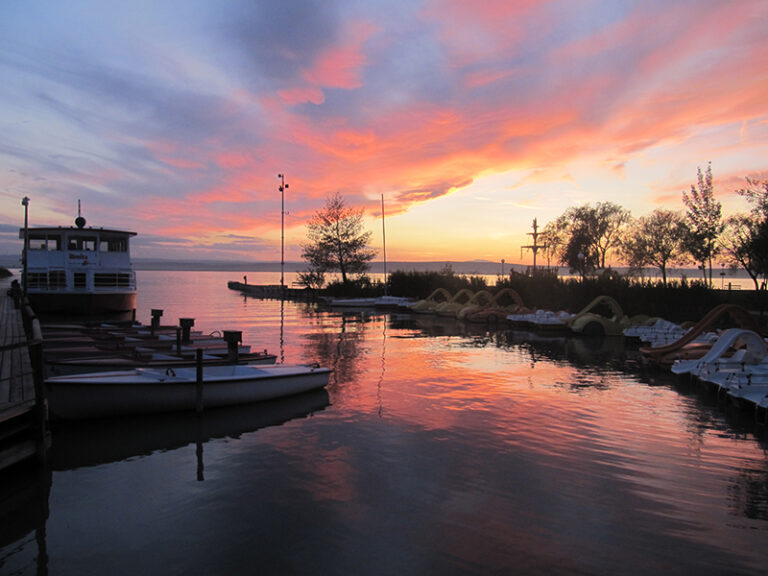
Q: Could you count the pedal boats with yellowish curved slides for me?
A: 4